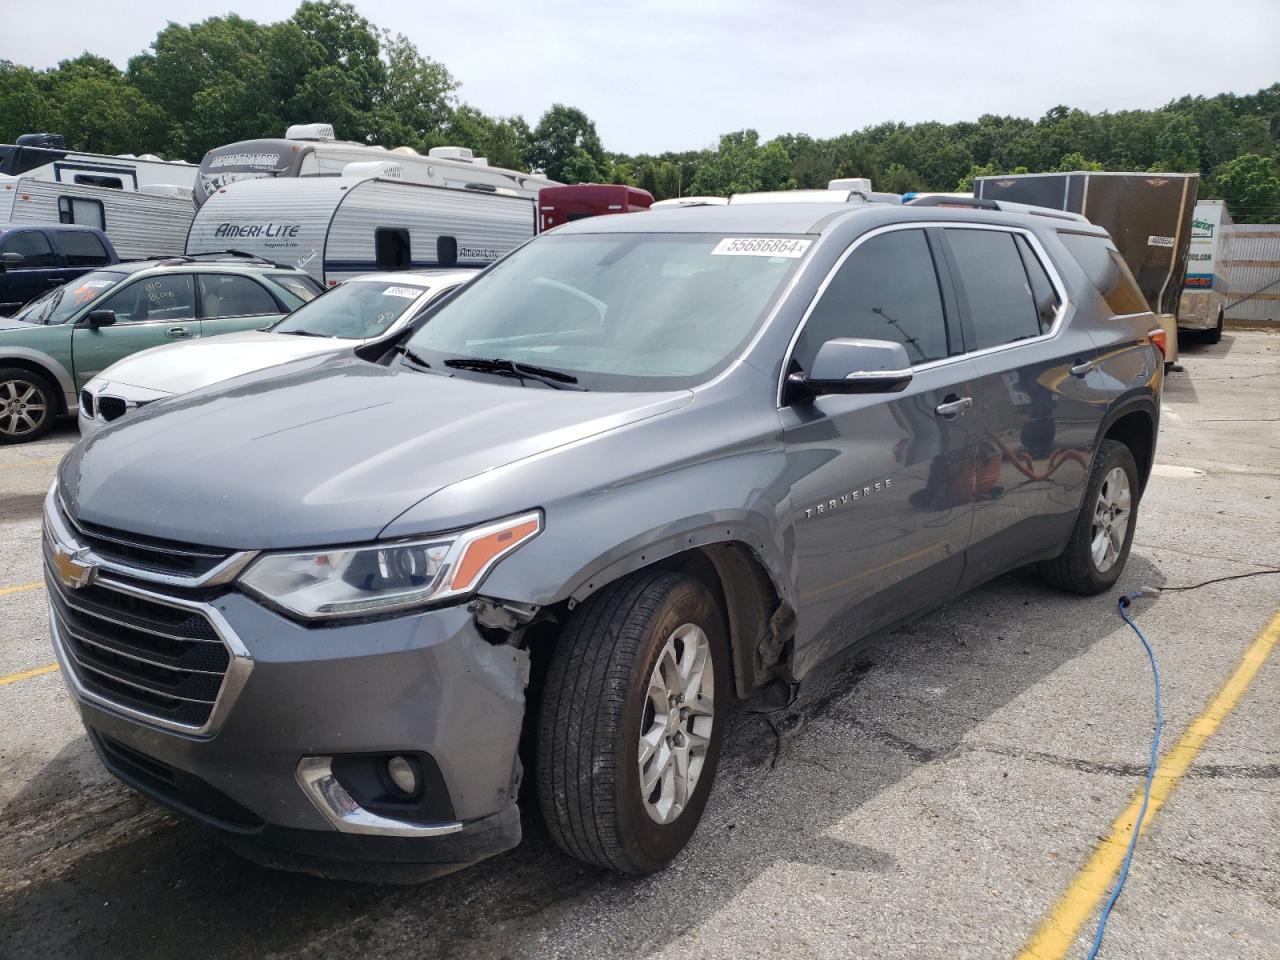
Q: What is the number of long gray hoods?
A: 1